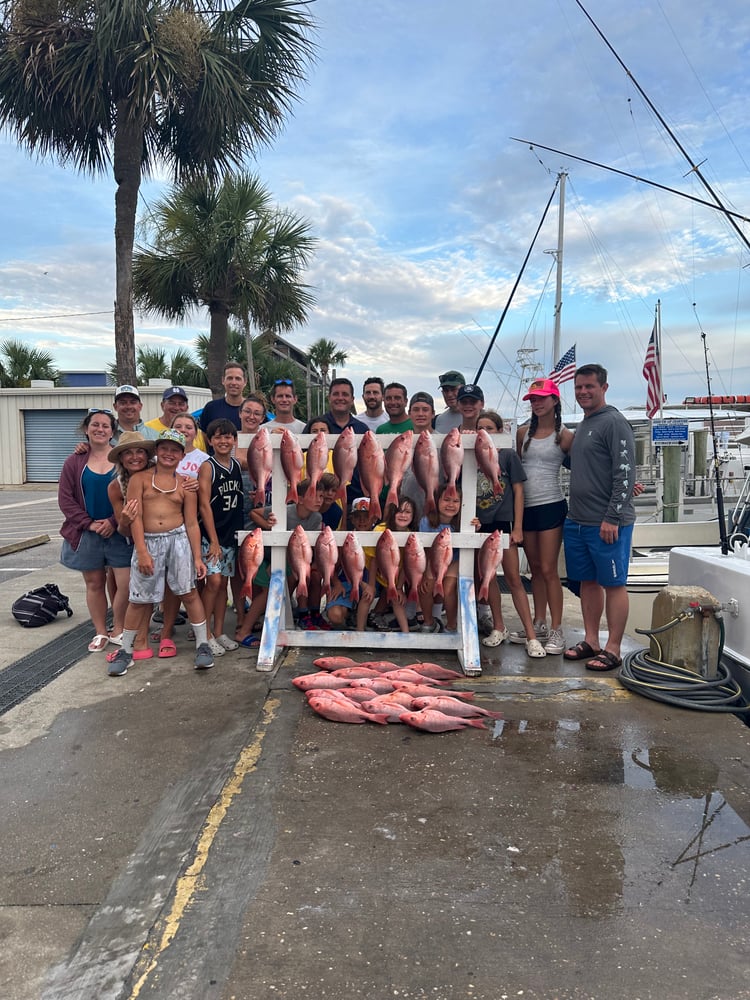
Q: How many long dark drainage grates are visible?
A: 1